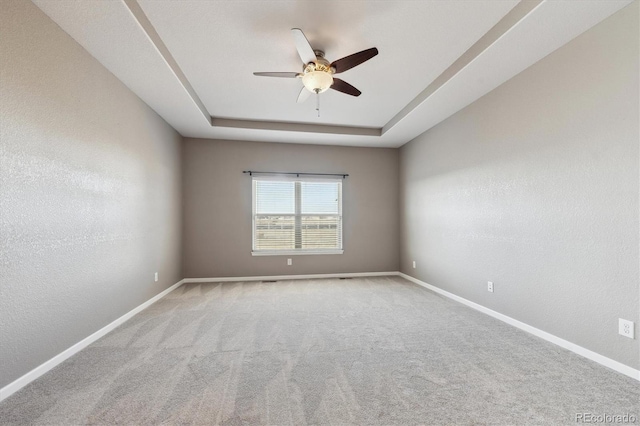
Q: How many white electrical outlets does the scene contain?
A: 5